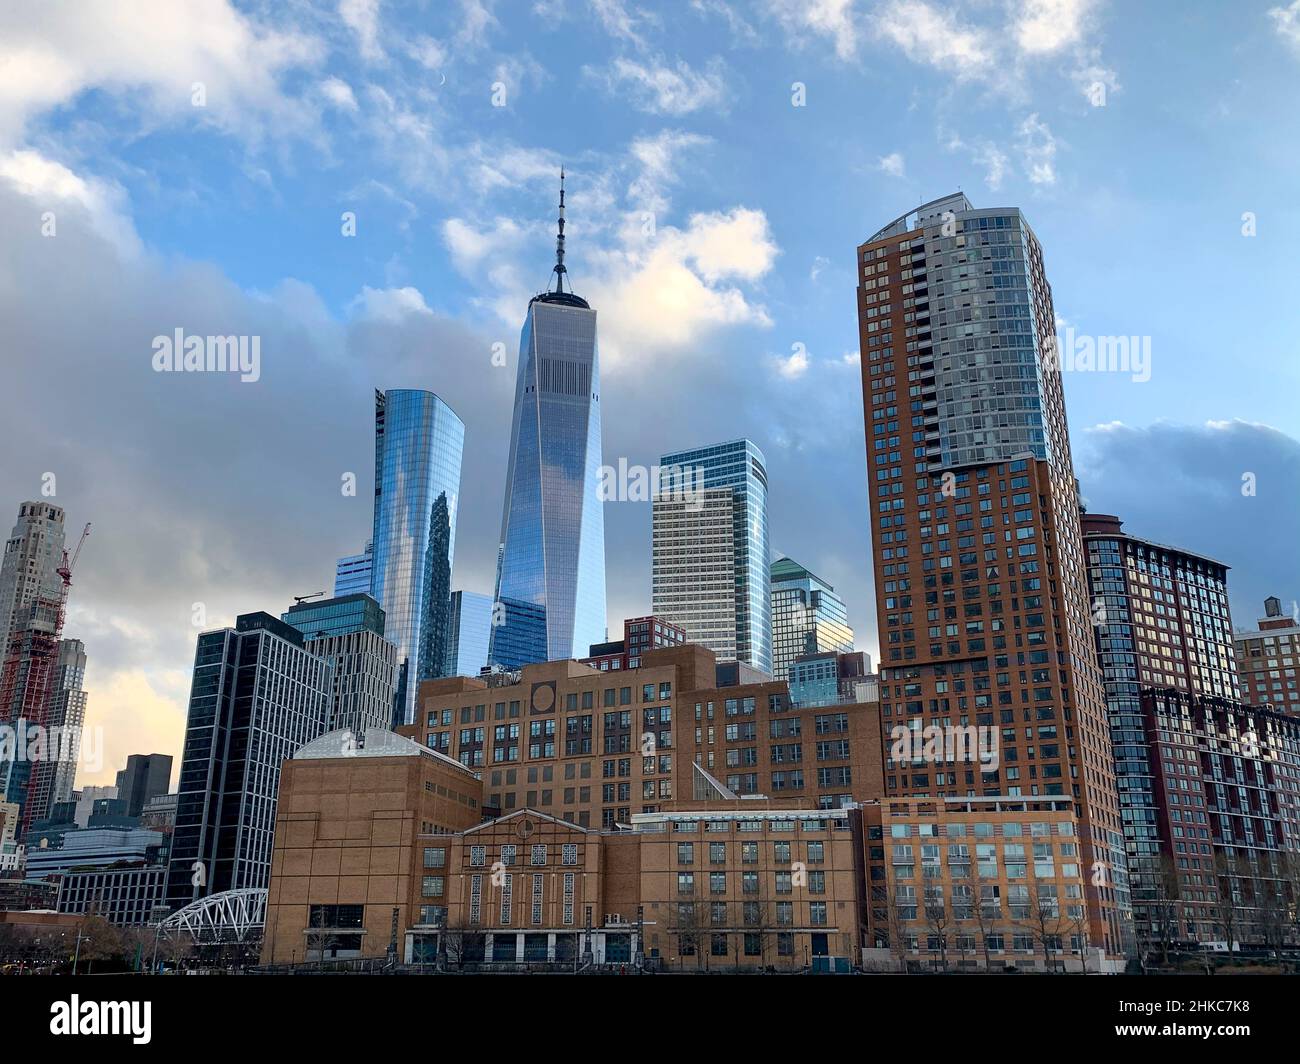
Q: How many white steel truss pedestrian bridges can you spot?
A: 1